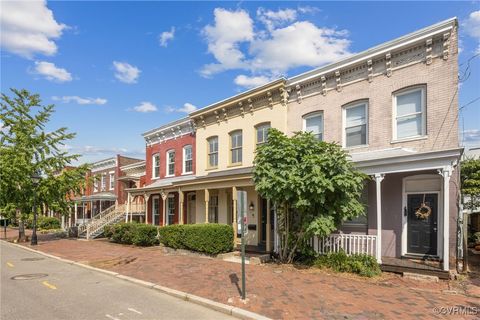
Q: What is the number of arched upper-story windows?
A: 9